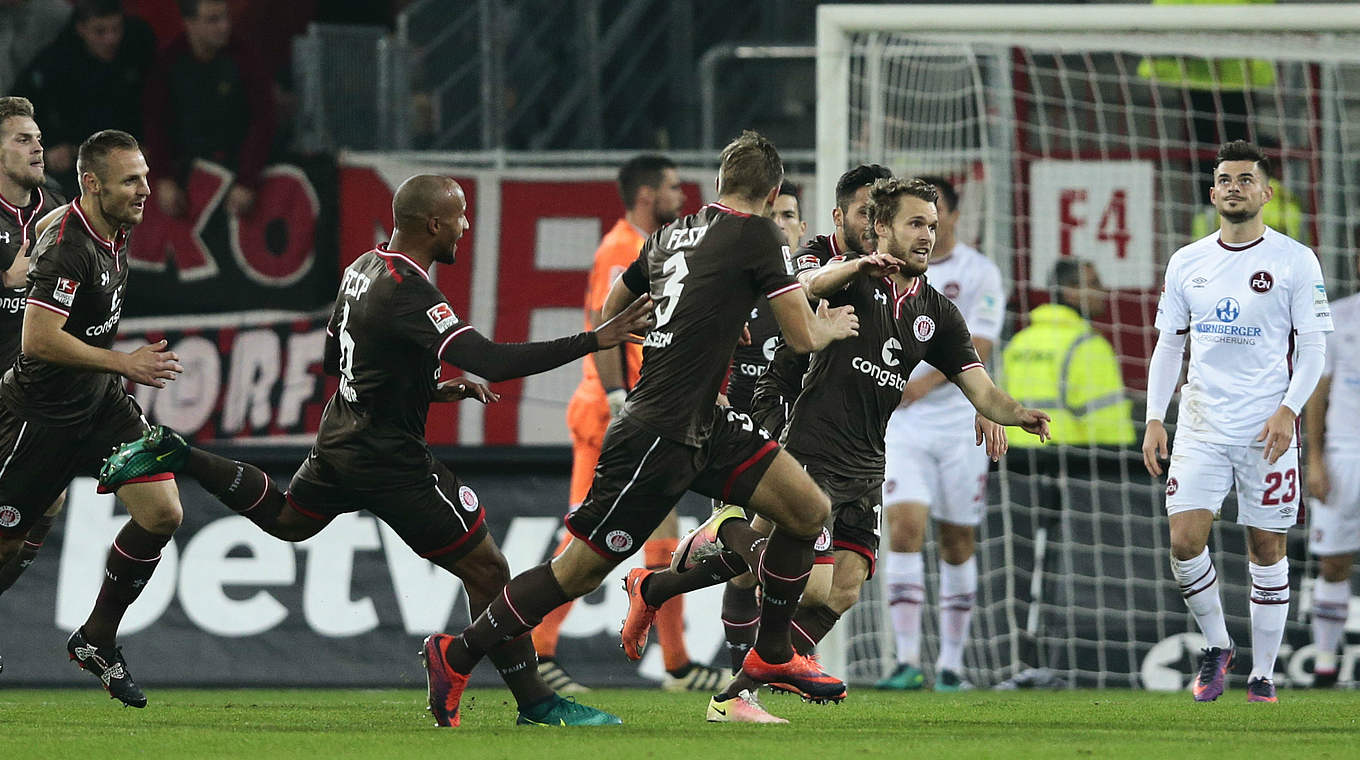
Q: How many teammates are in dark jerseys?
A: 7